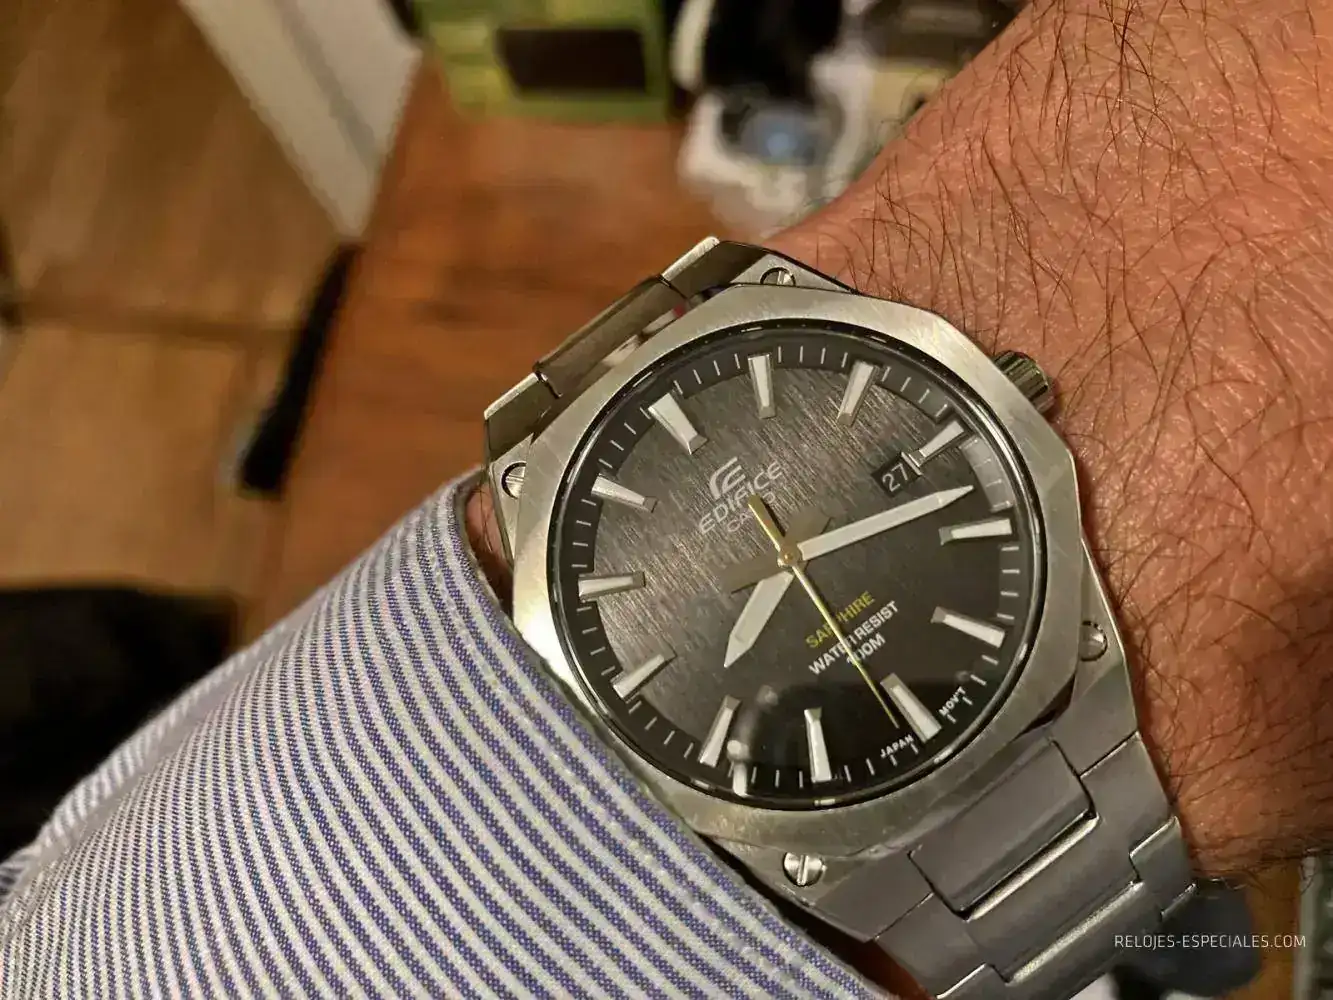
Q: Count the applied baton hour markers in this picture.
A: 12